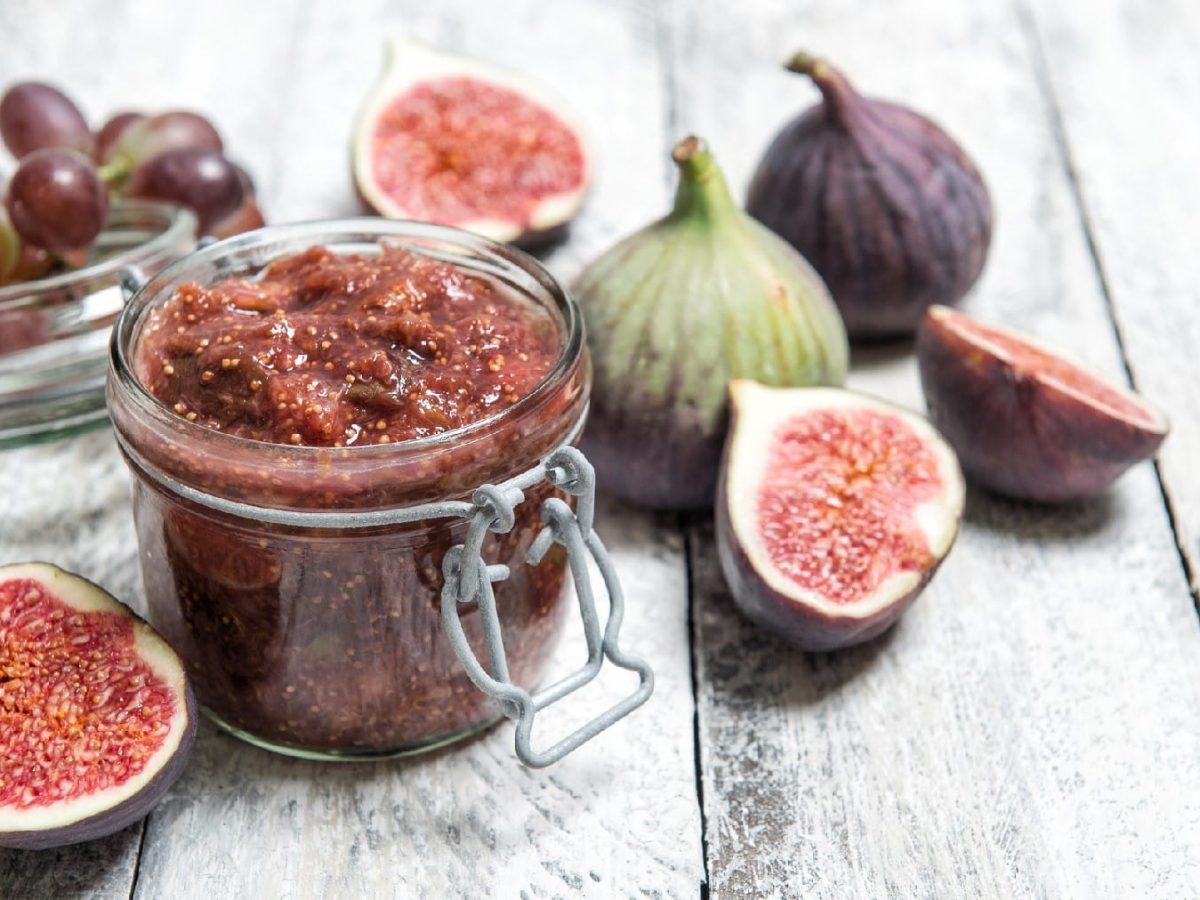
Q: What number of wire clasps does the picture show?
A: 1